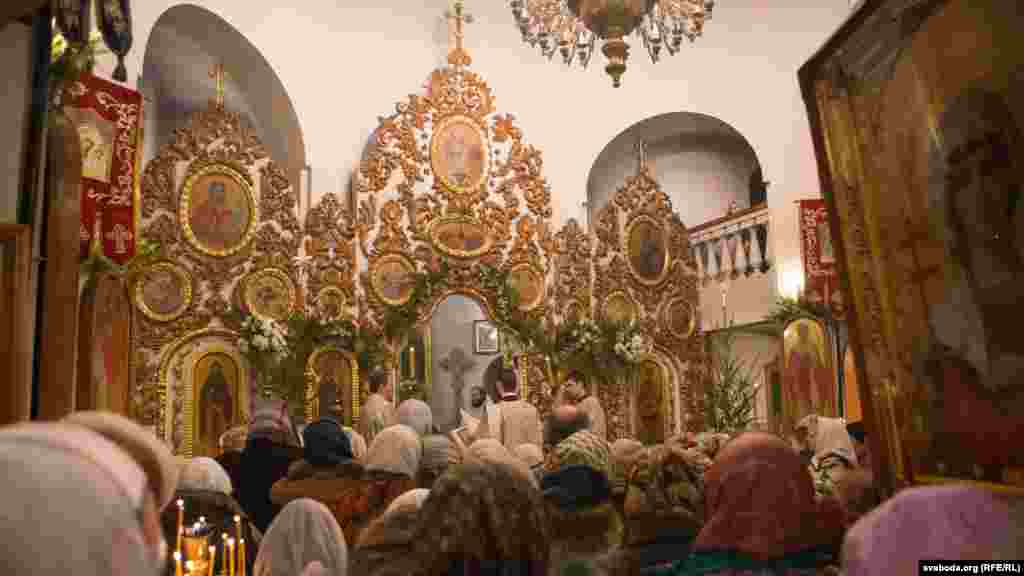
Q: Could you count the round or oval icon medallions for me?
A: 12